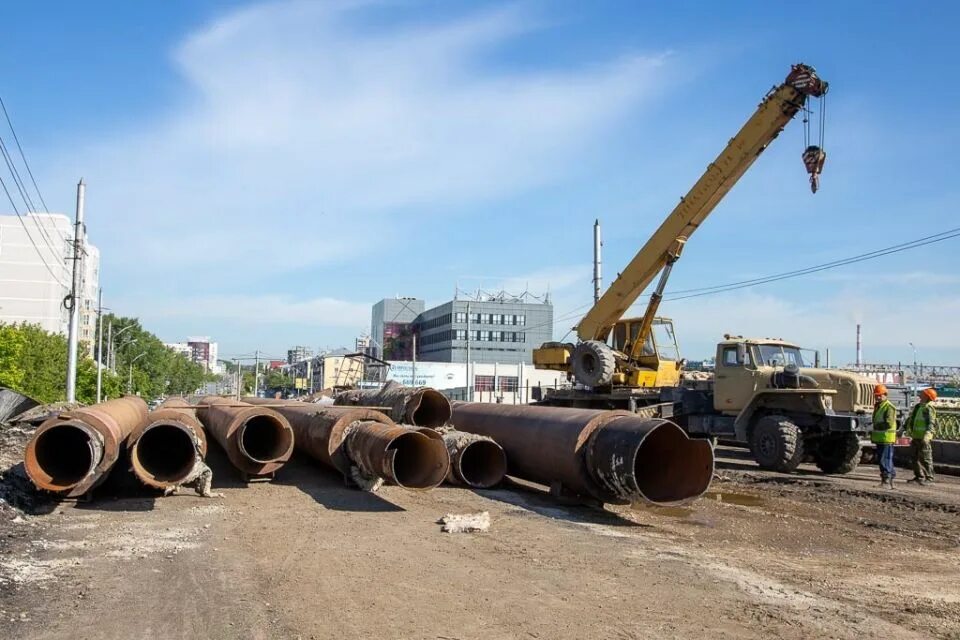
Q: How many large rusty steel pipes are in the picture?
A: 7